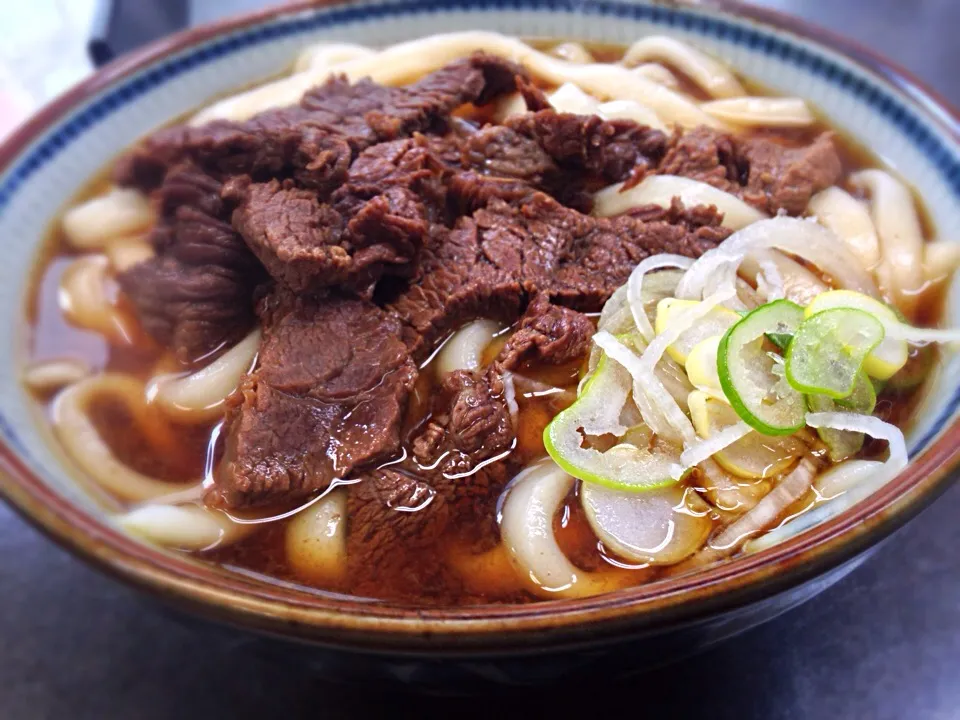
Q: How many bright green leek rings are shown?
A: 3